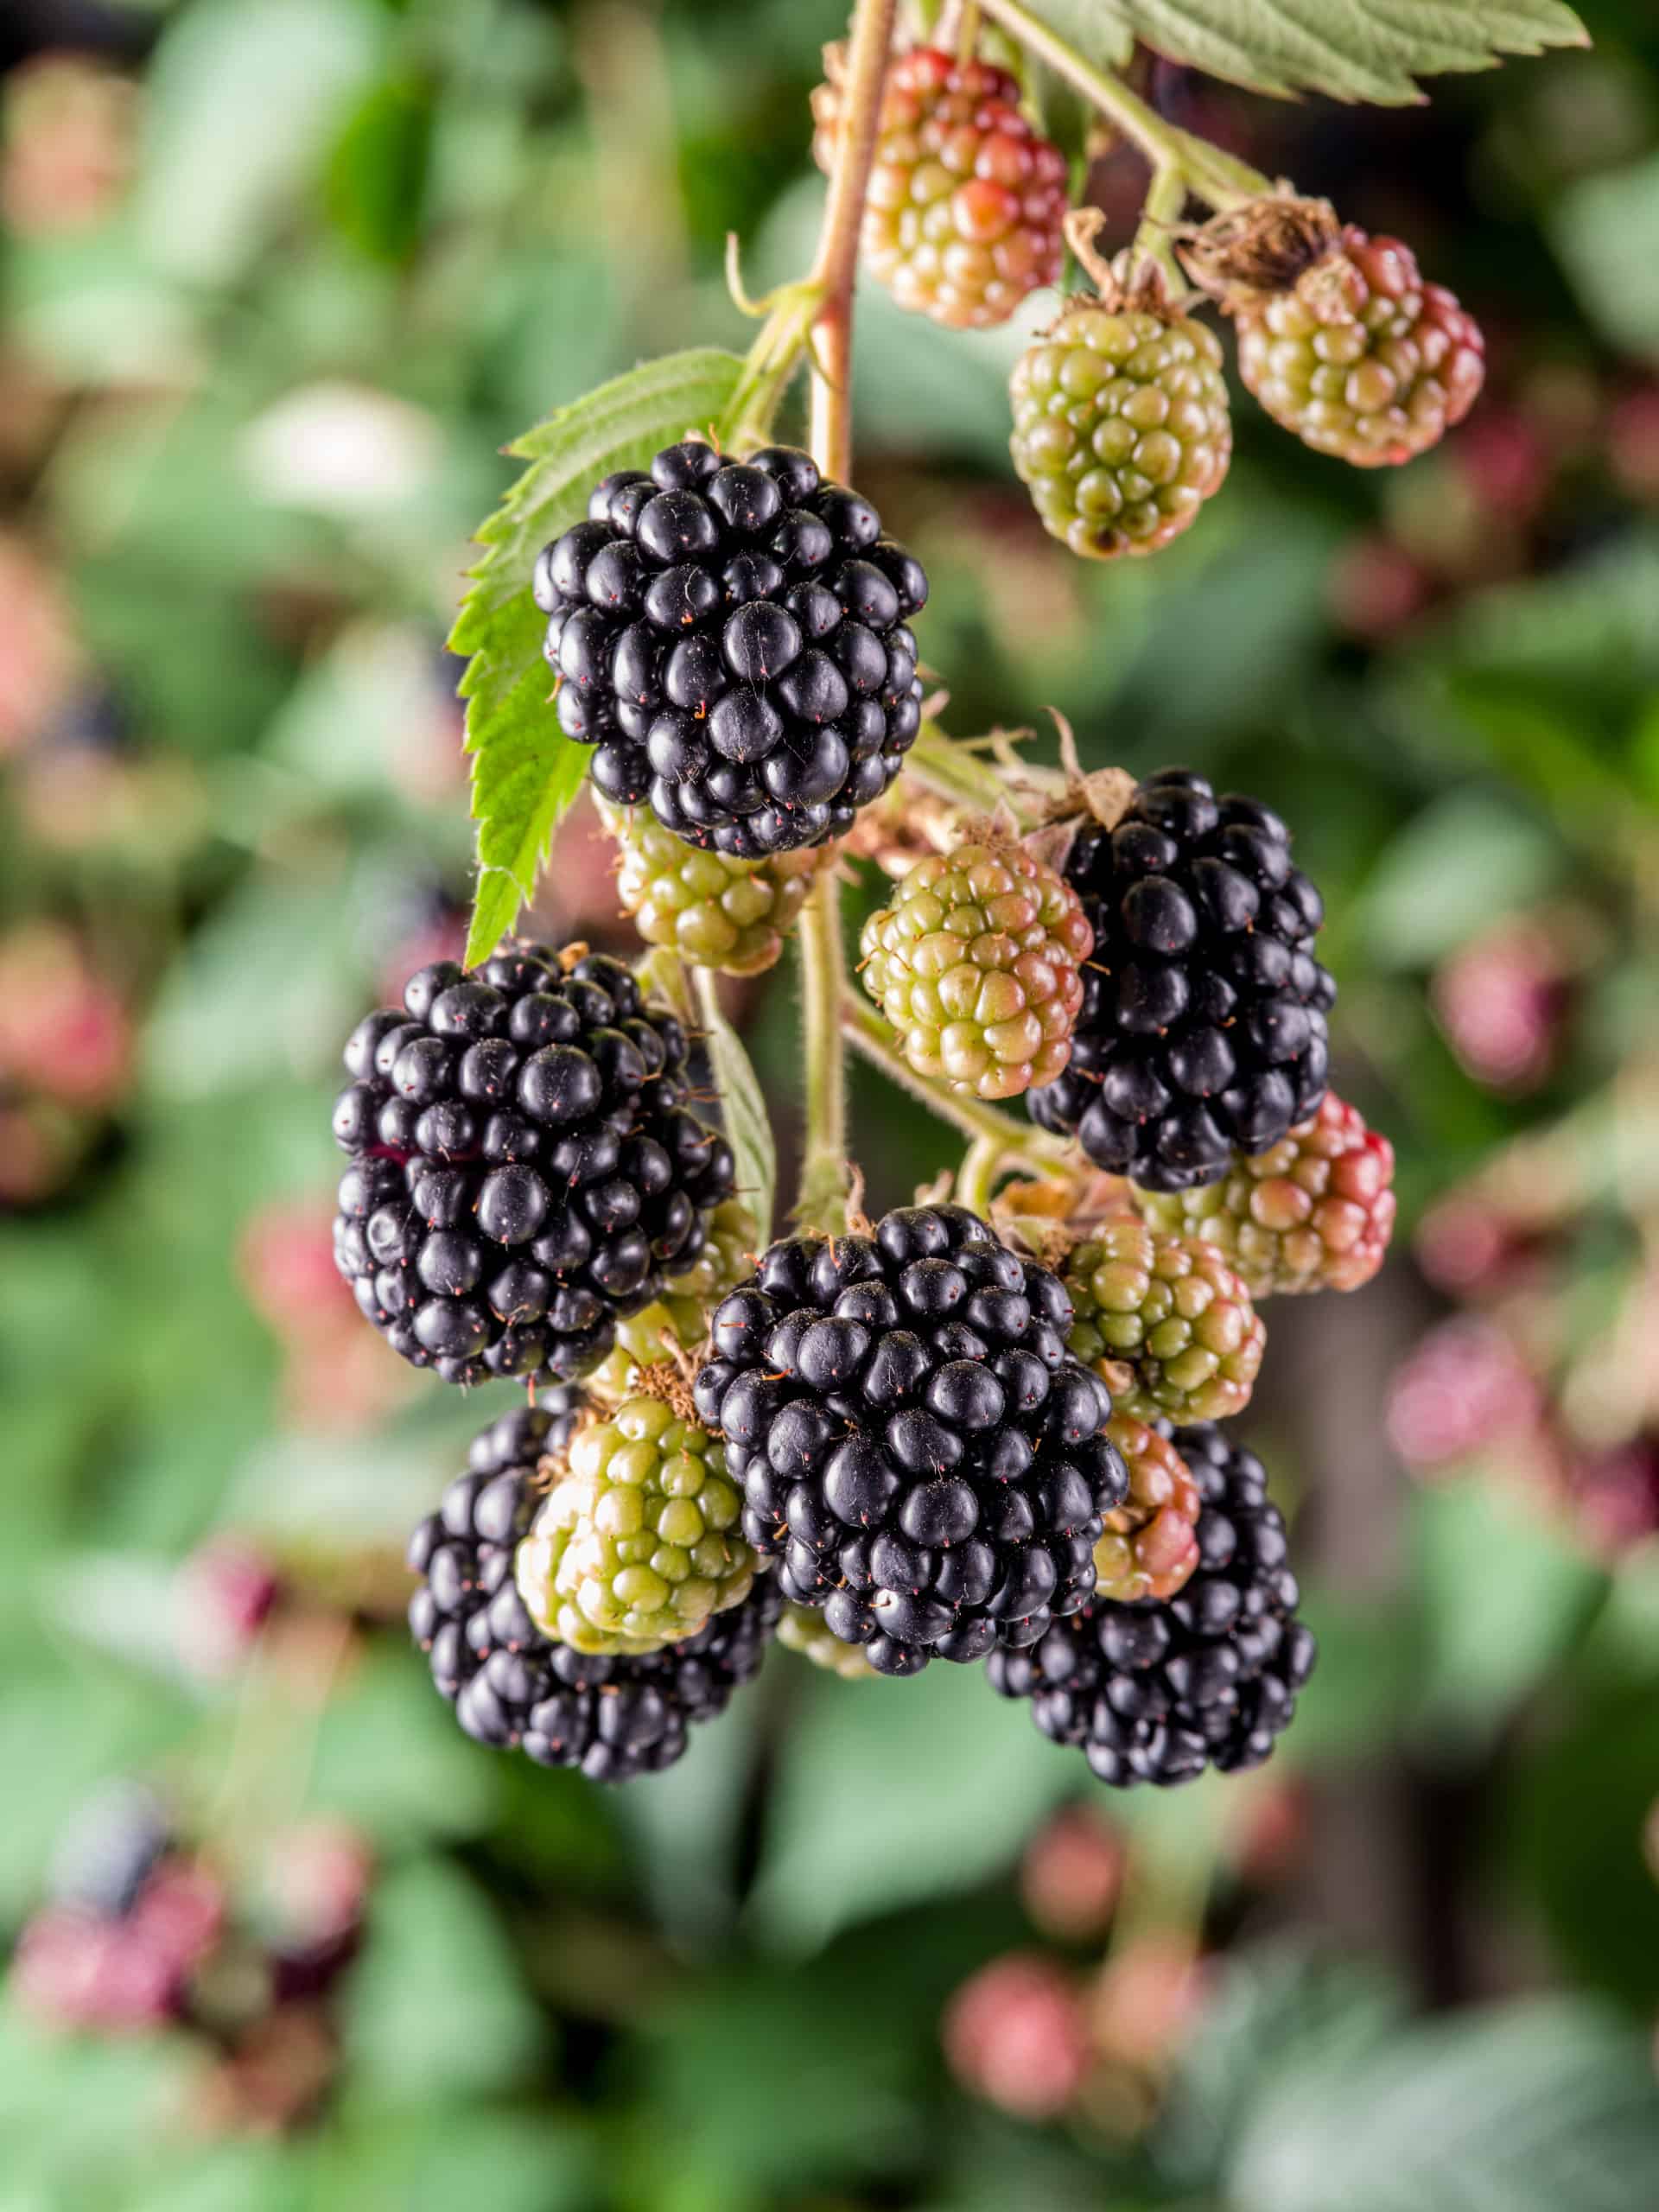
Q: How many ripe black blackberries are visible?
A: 6